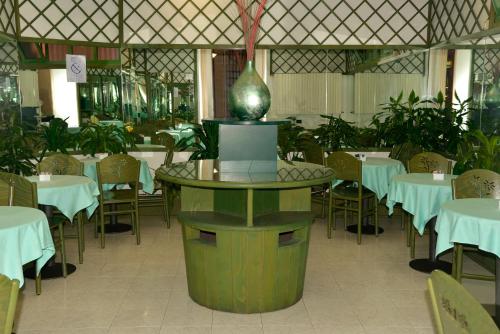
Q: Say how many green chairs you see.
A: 11